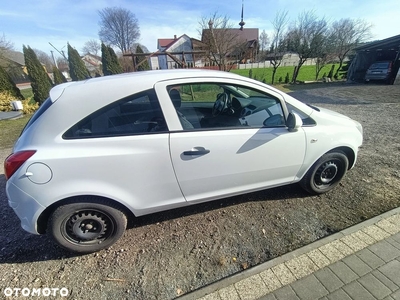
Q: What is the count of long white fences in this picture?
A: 1